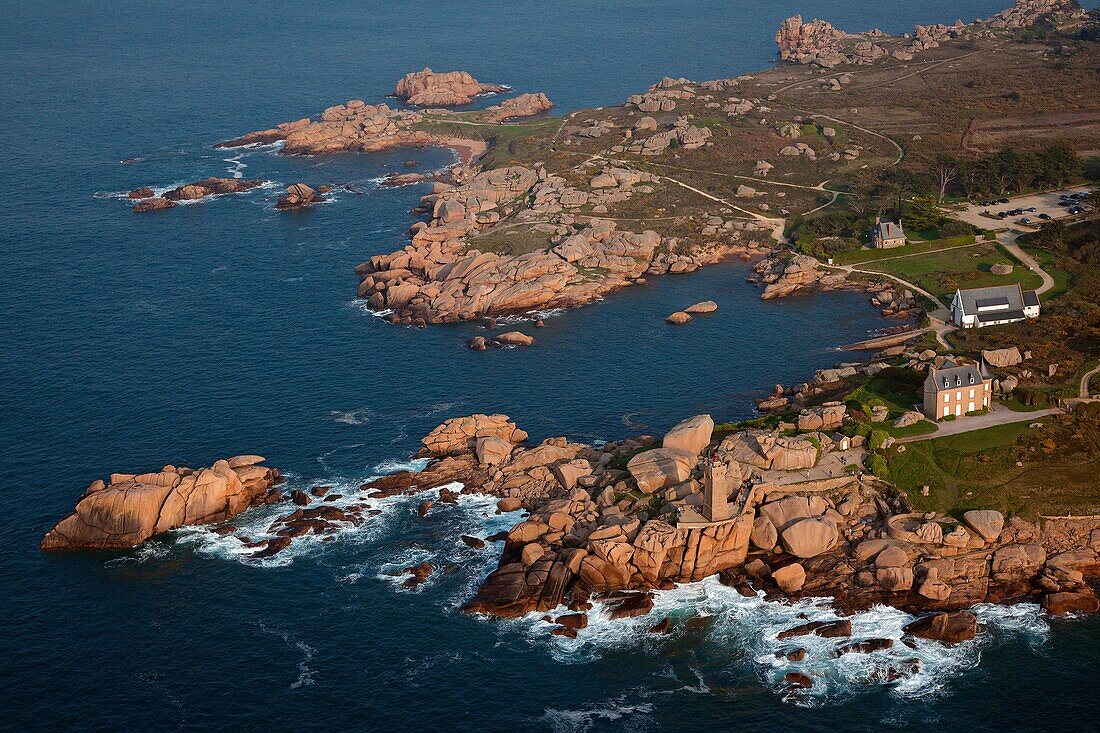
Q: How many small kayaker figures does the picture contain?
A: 0